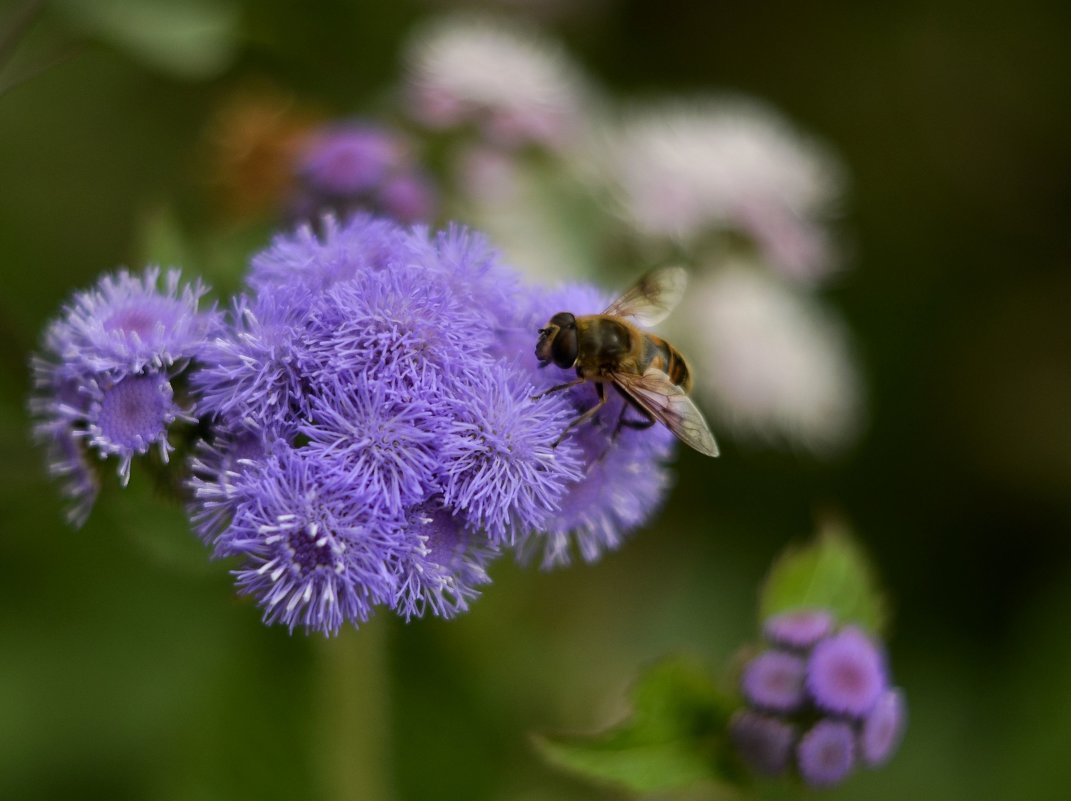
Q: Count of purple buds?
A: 6